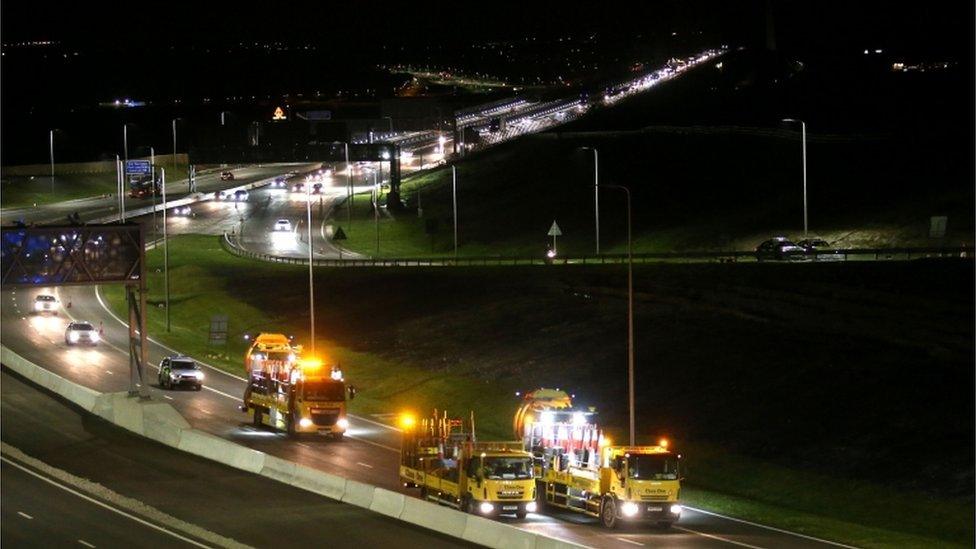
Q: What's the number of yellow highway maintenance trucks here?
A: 3